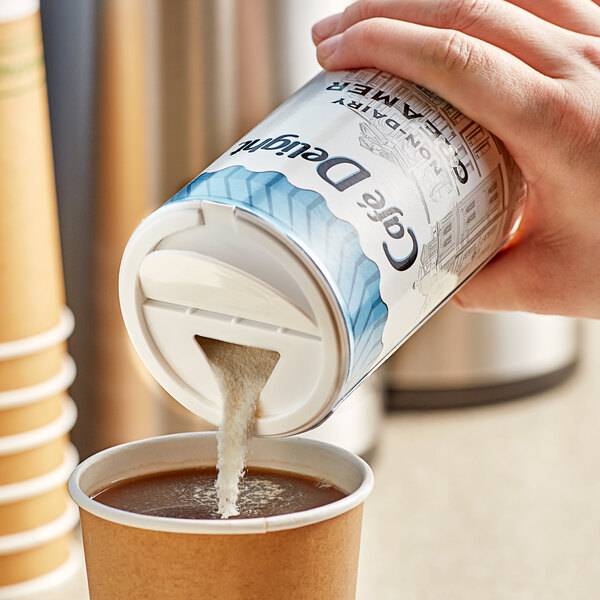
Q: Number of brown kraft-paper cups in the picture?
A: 7